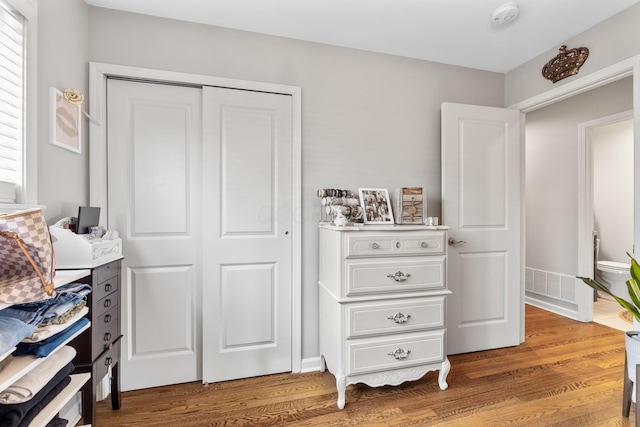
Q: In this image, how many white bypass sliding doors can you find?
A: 2